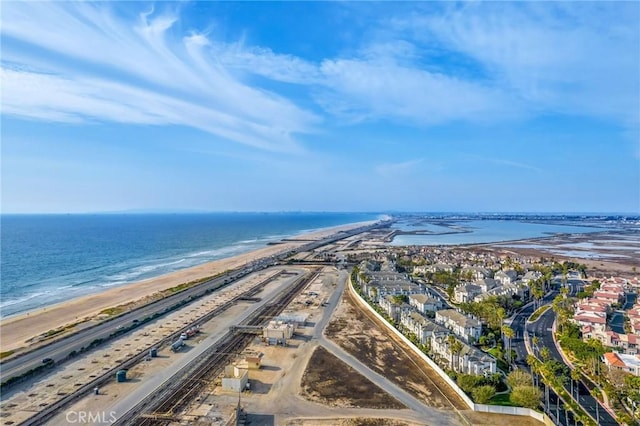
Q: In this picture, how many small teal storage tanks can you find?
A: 2